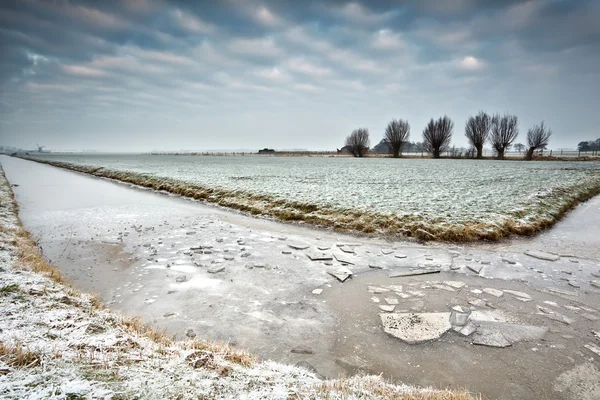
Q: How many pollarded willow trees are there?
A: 6